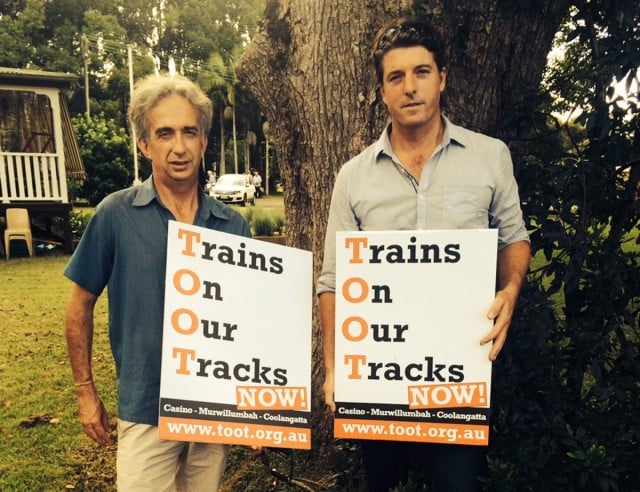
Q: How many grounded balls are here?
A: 0